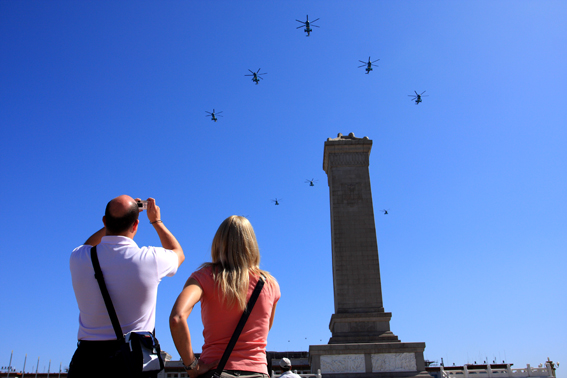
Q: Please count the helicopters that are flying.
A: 8